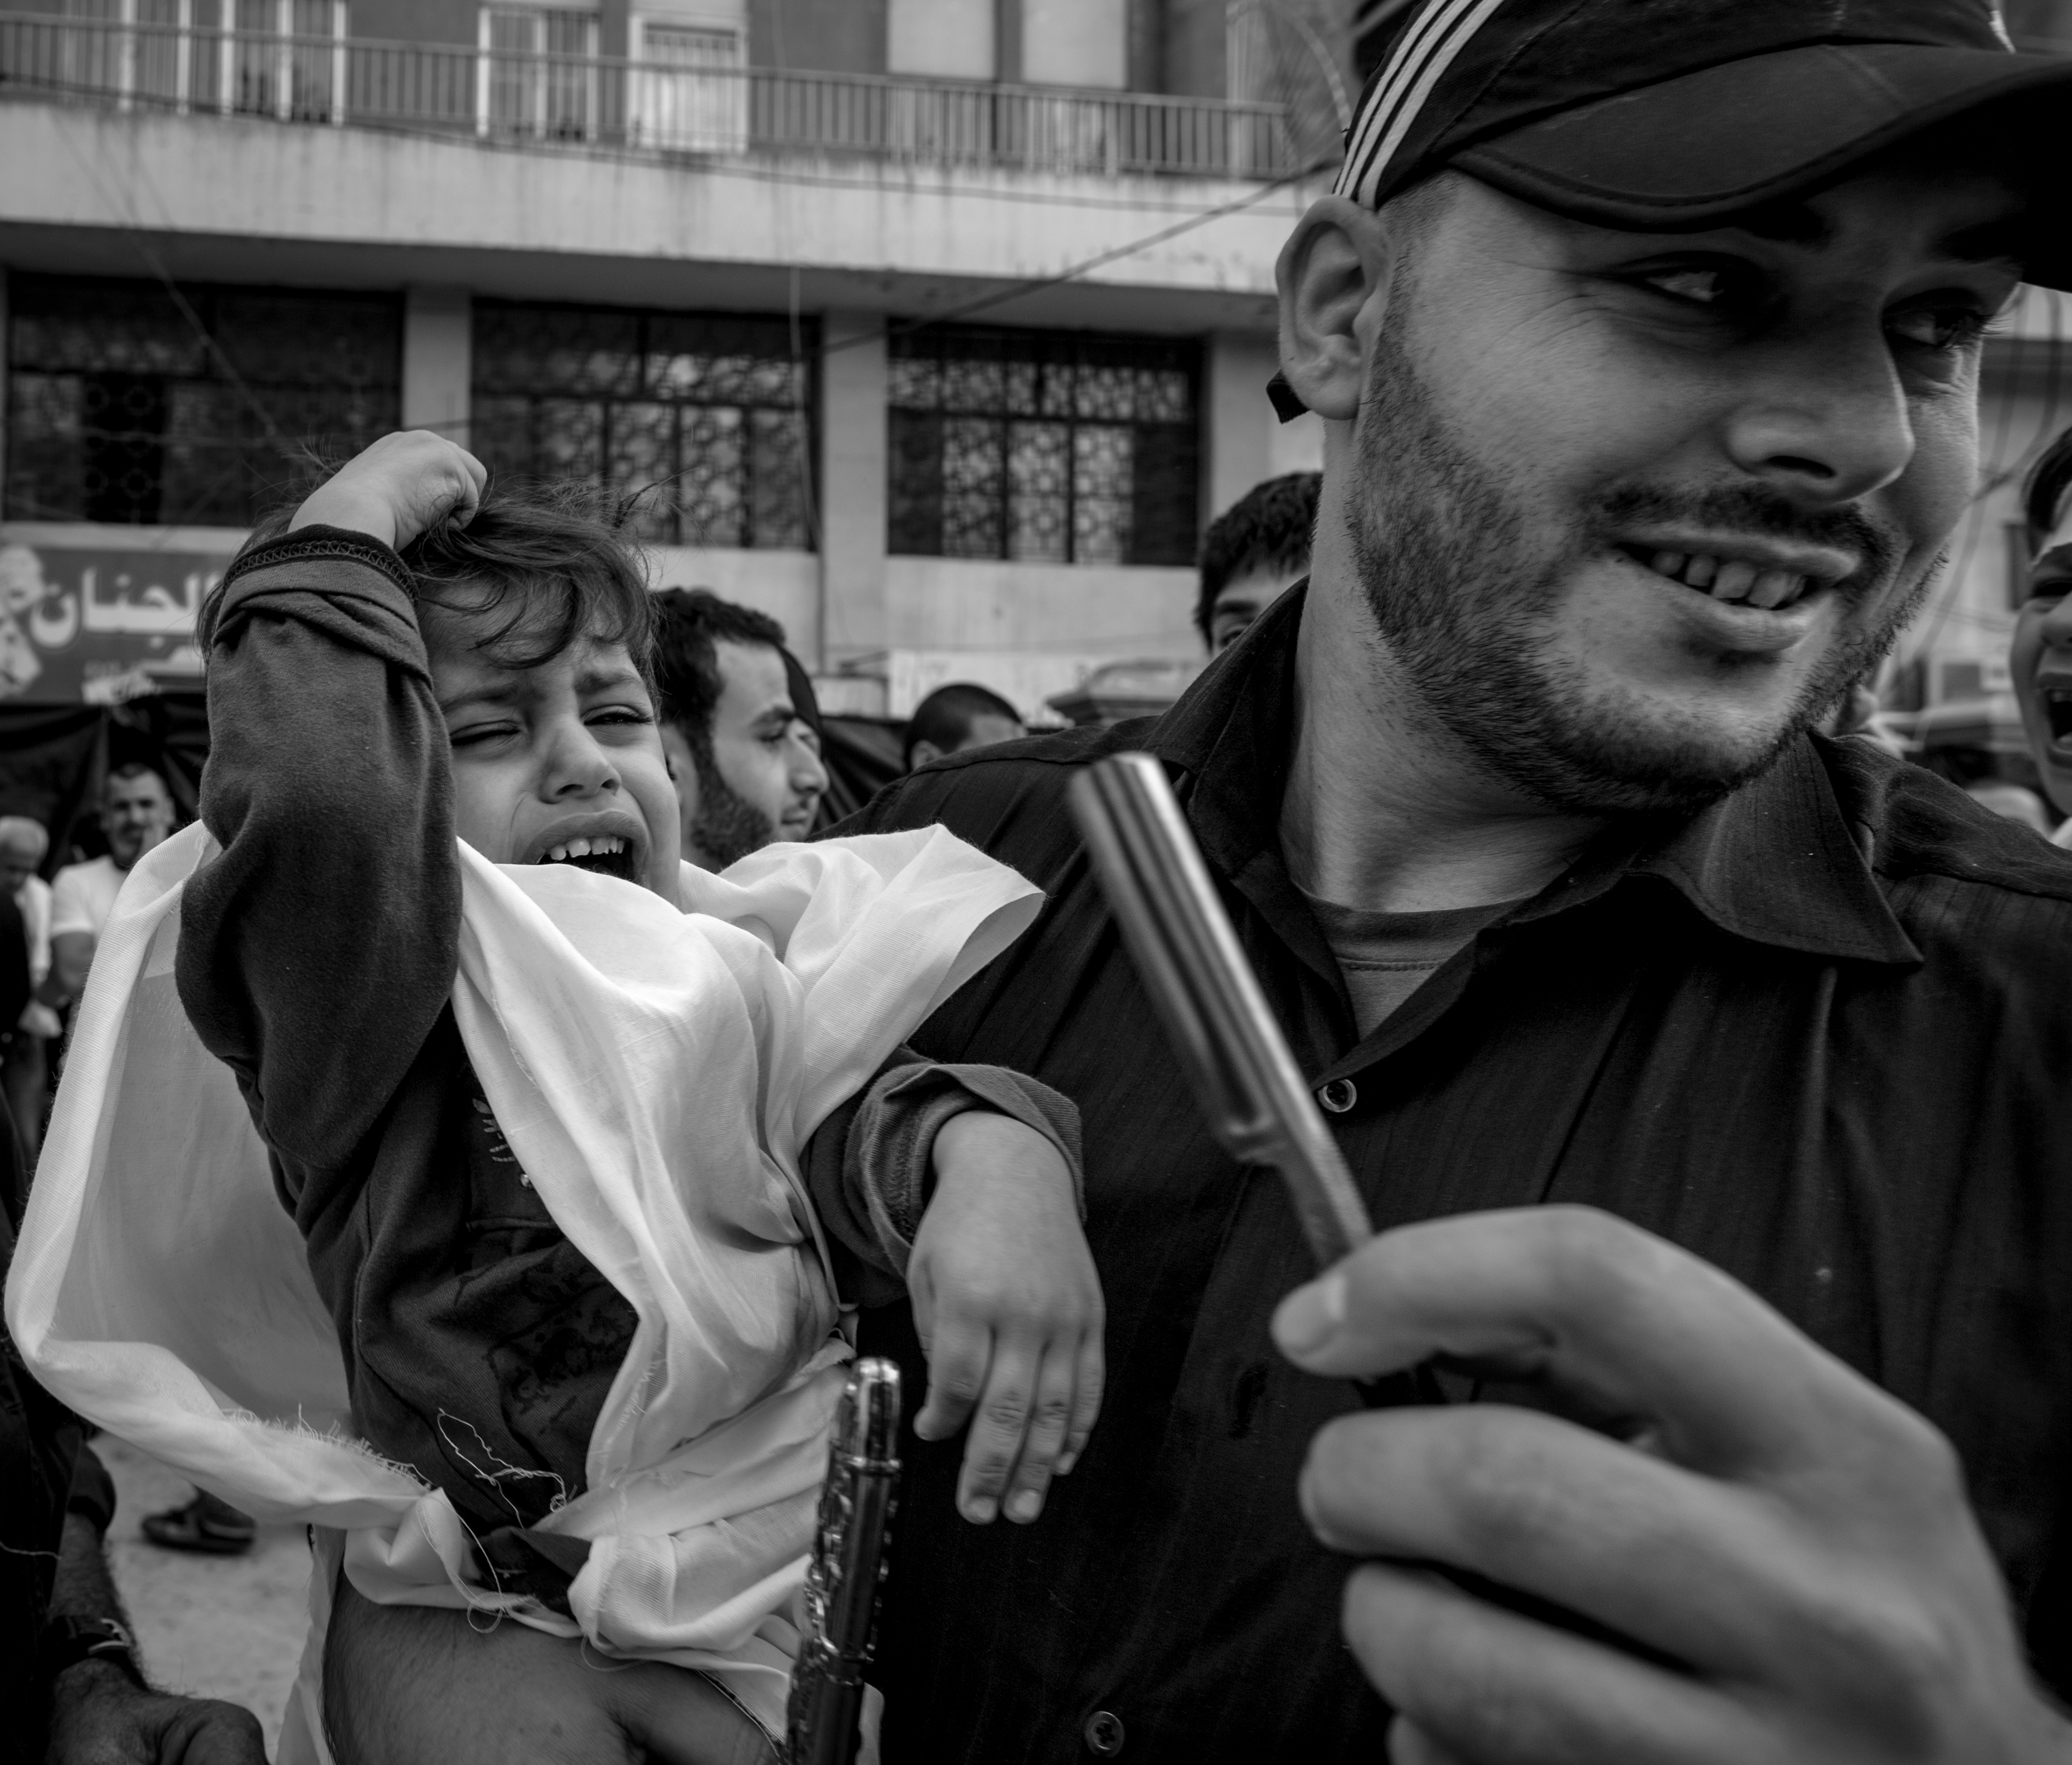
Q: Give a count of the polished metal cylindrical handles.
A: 2